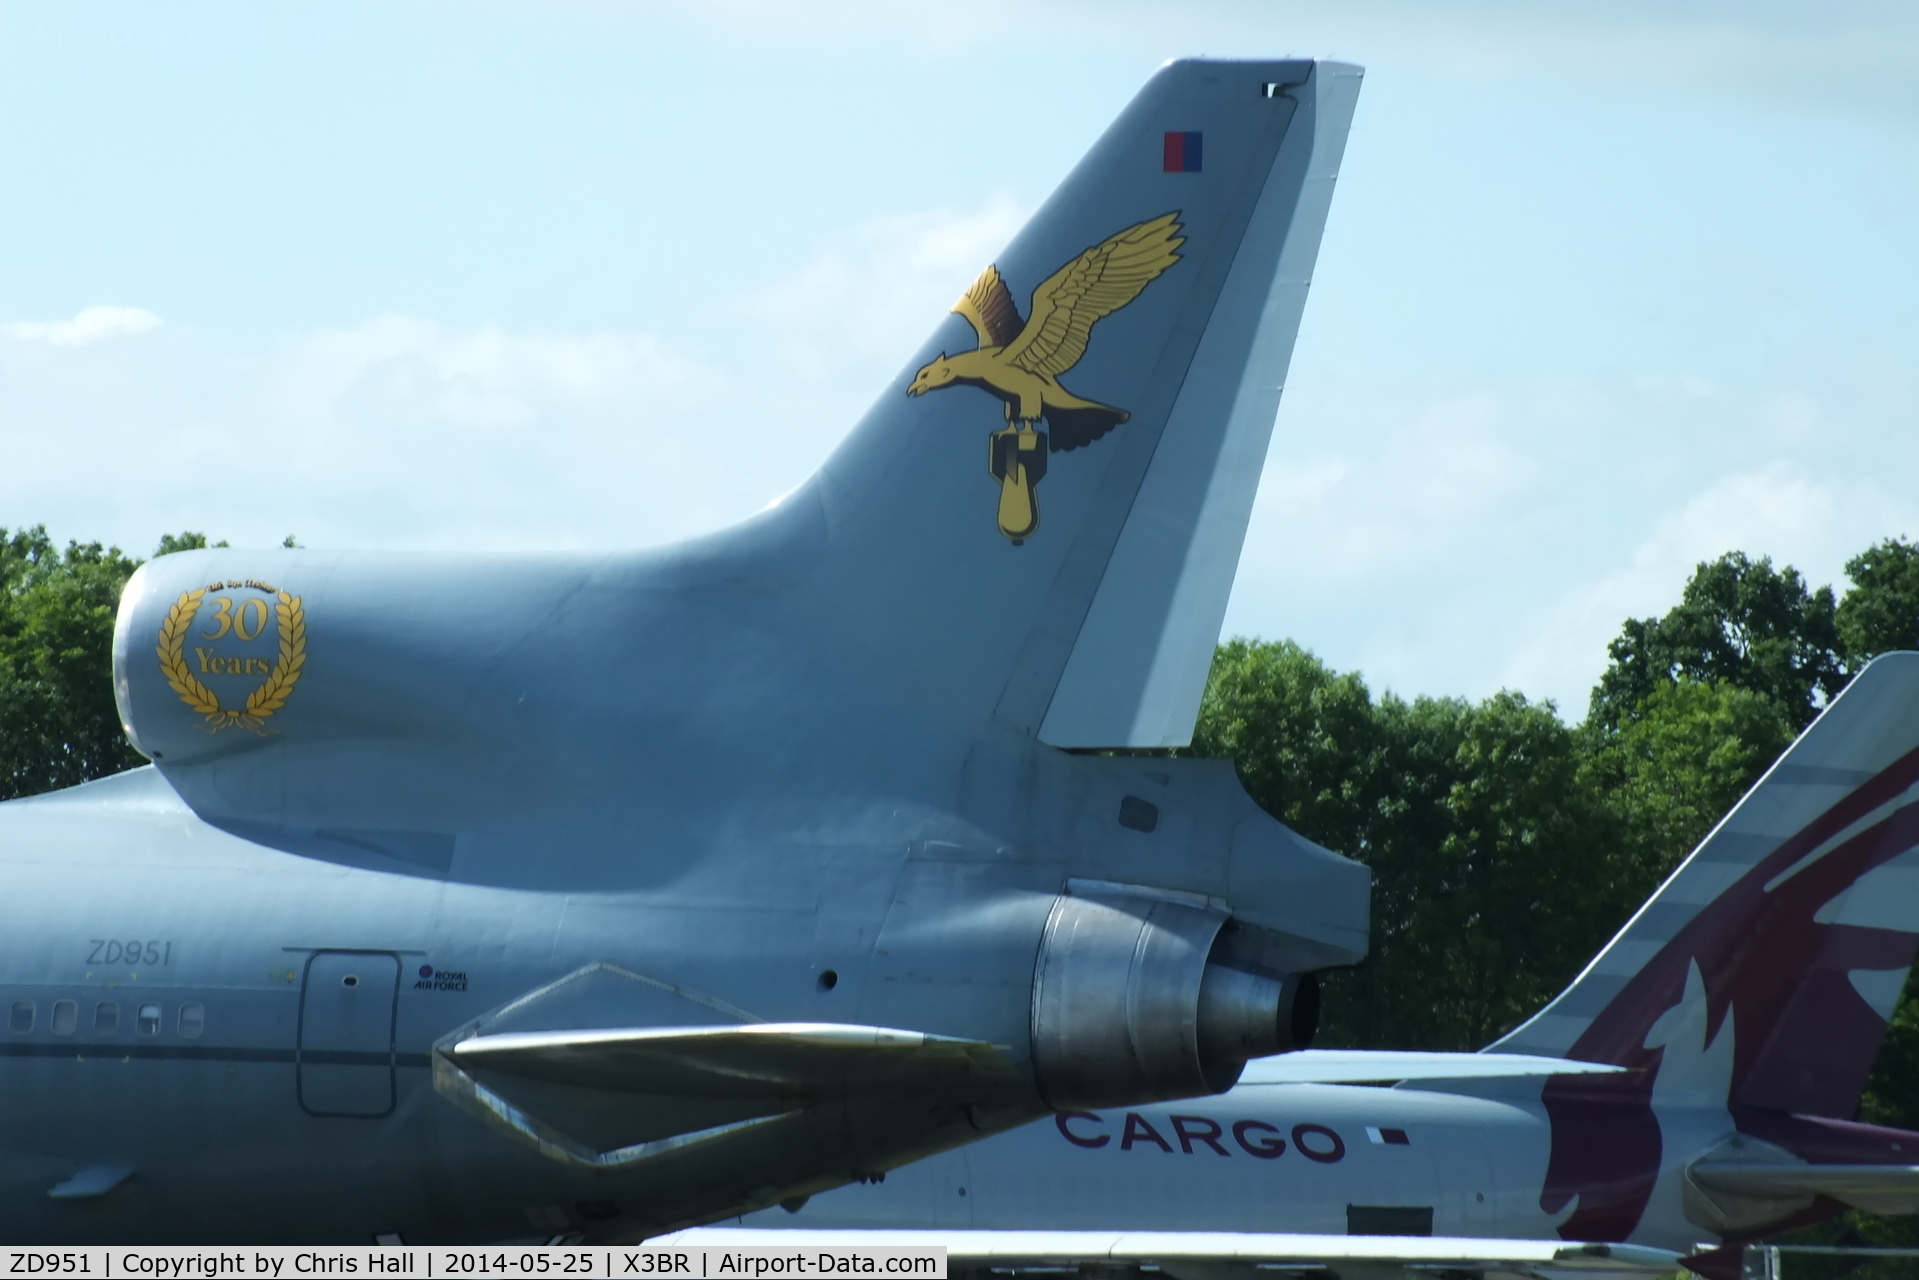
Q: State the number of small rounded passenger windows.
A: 5